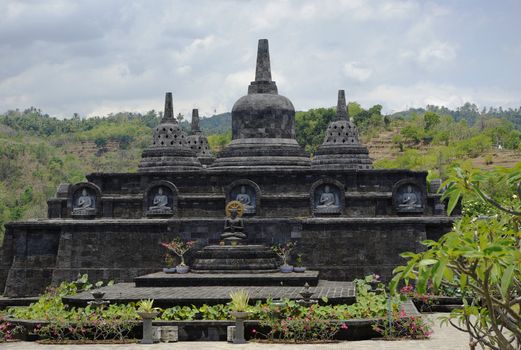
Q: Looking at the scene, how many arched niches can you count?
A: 5